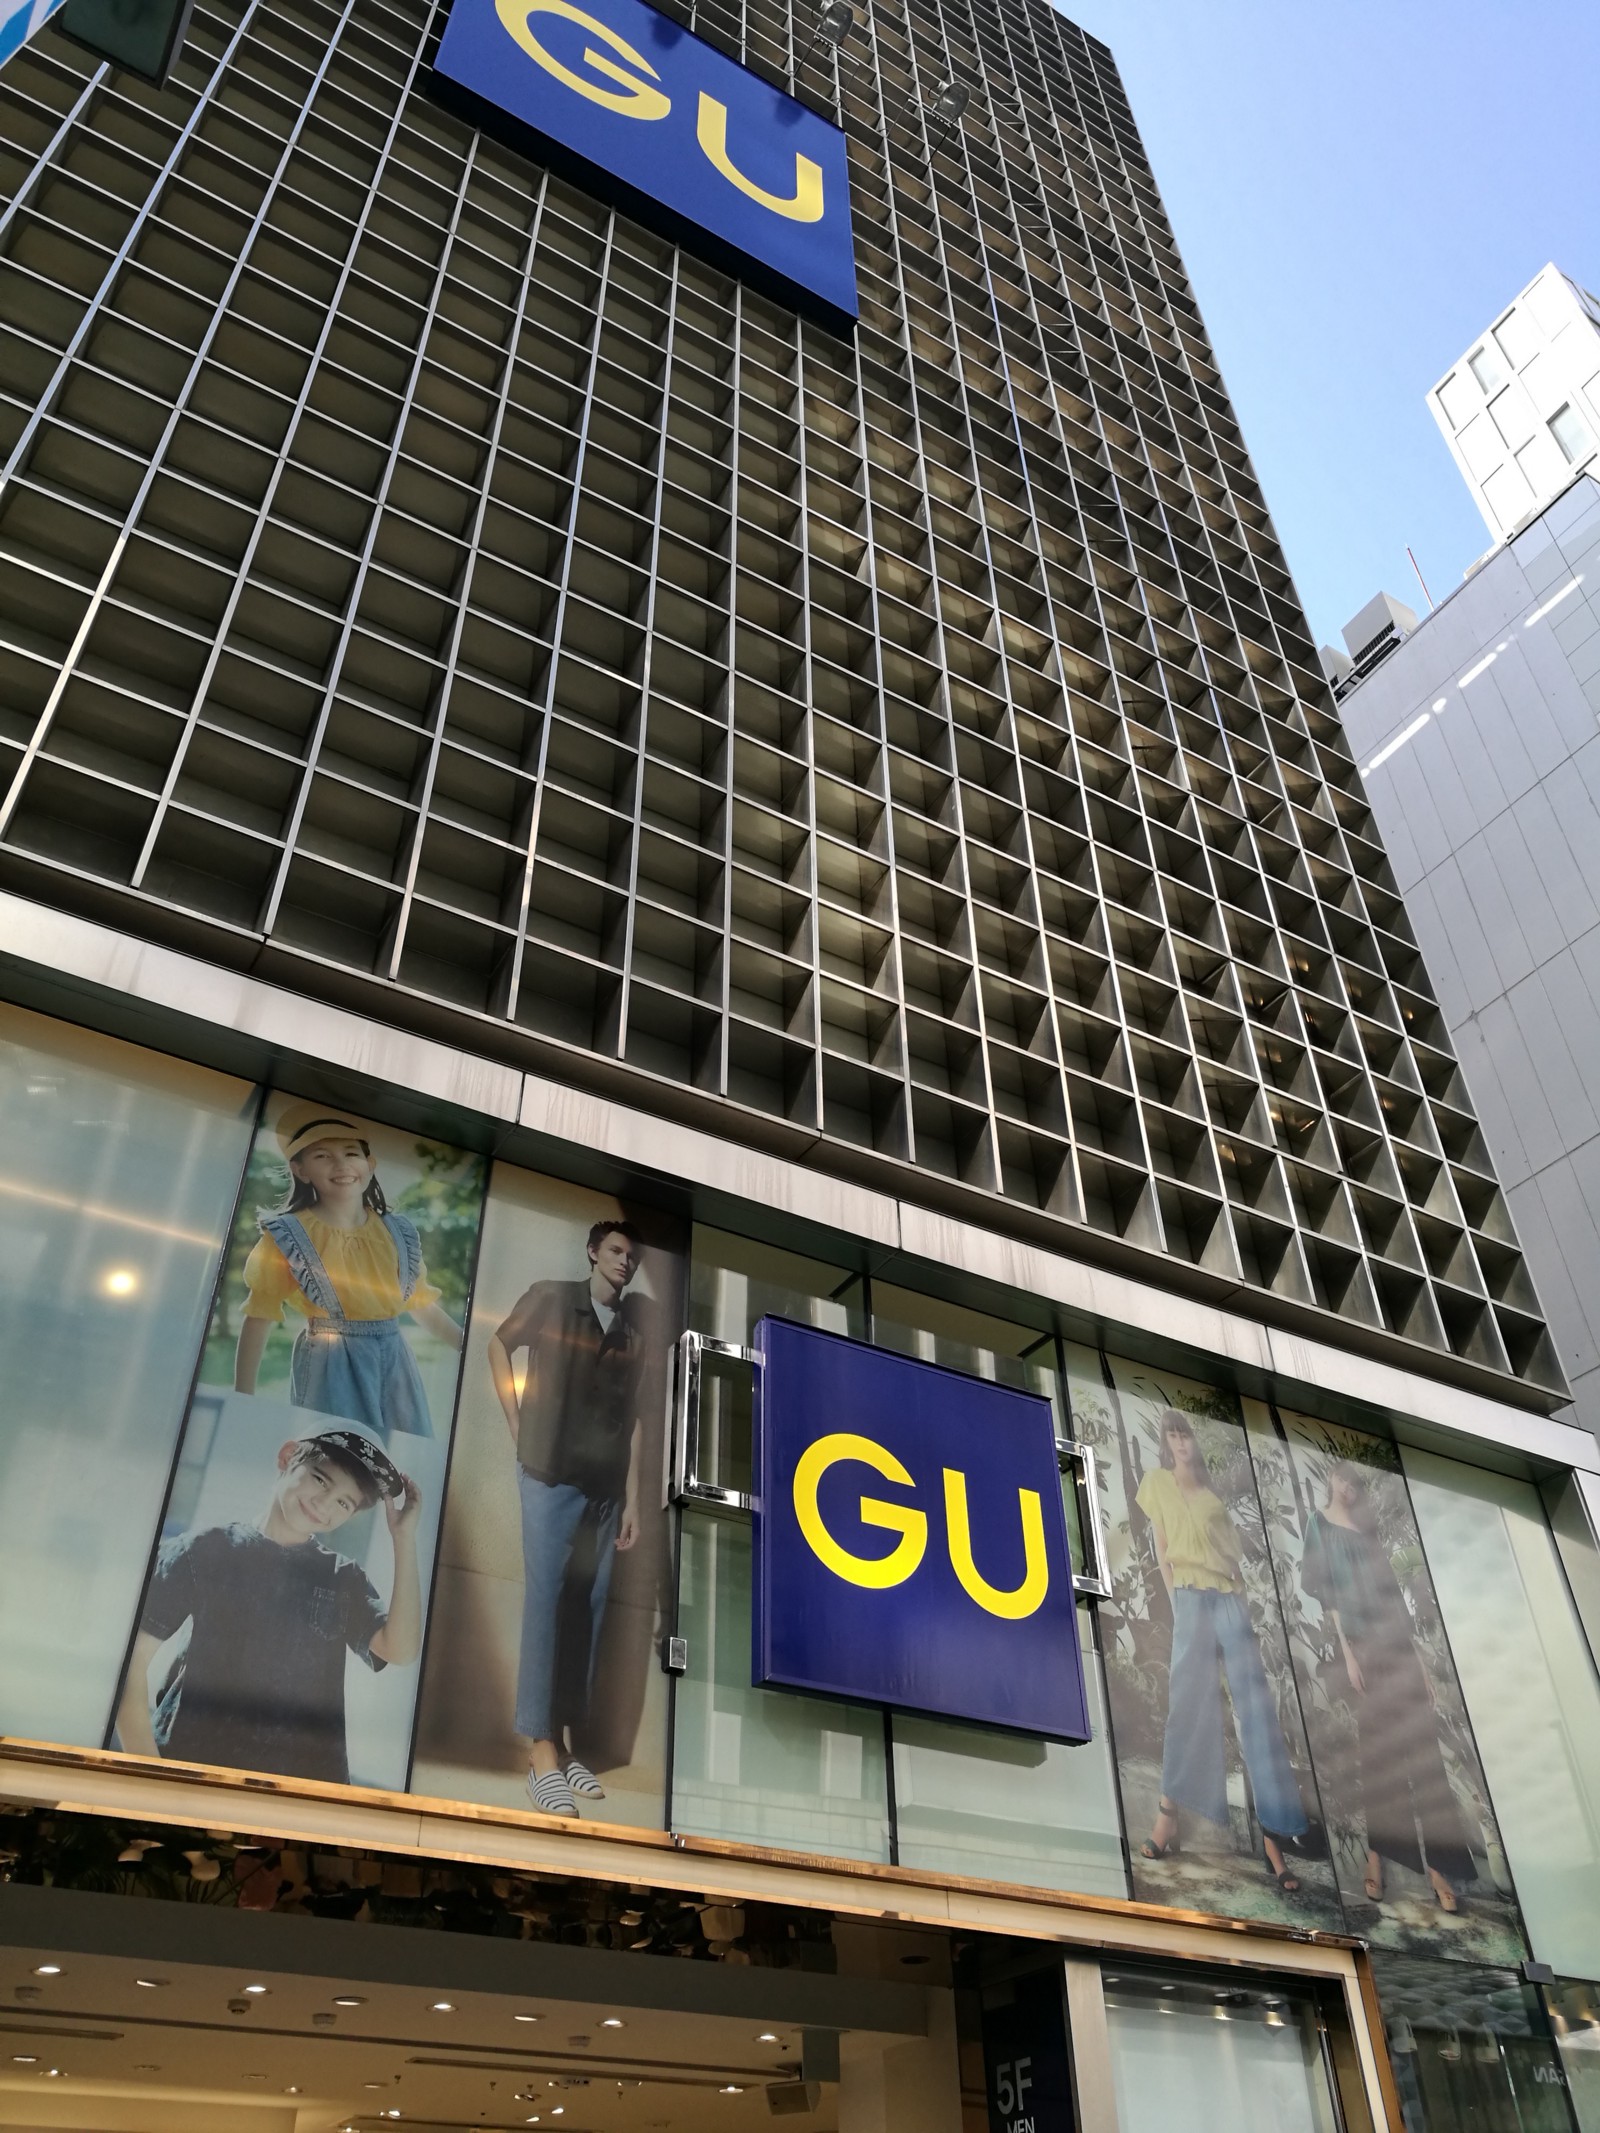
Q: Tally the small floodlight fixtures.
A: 2